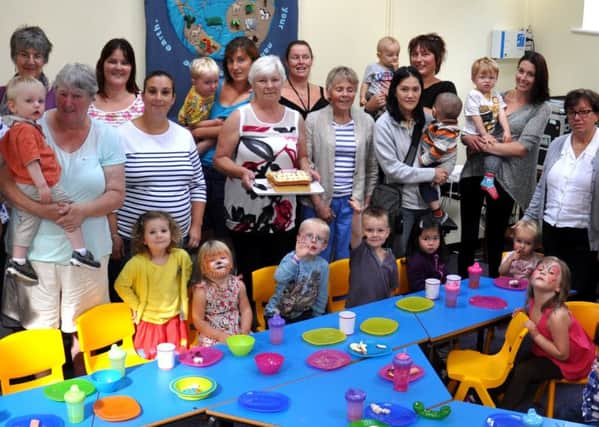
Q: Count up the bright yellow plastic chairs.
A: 9